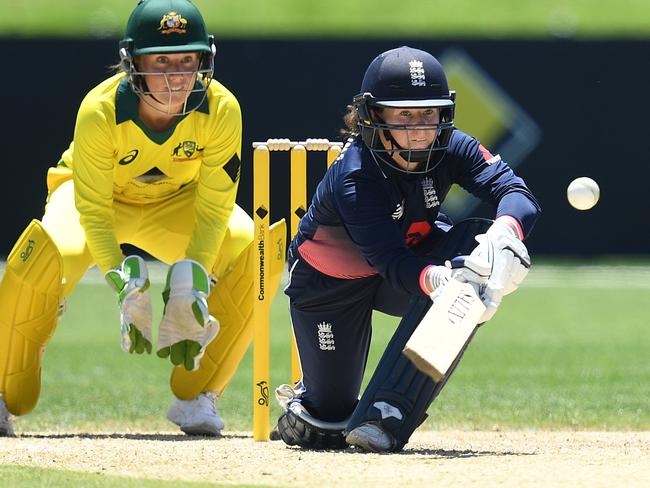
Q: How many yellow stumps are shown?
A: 3